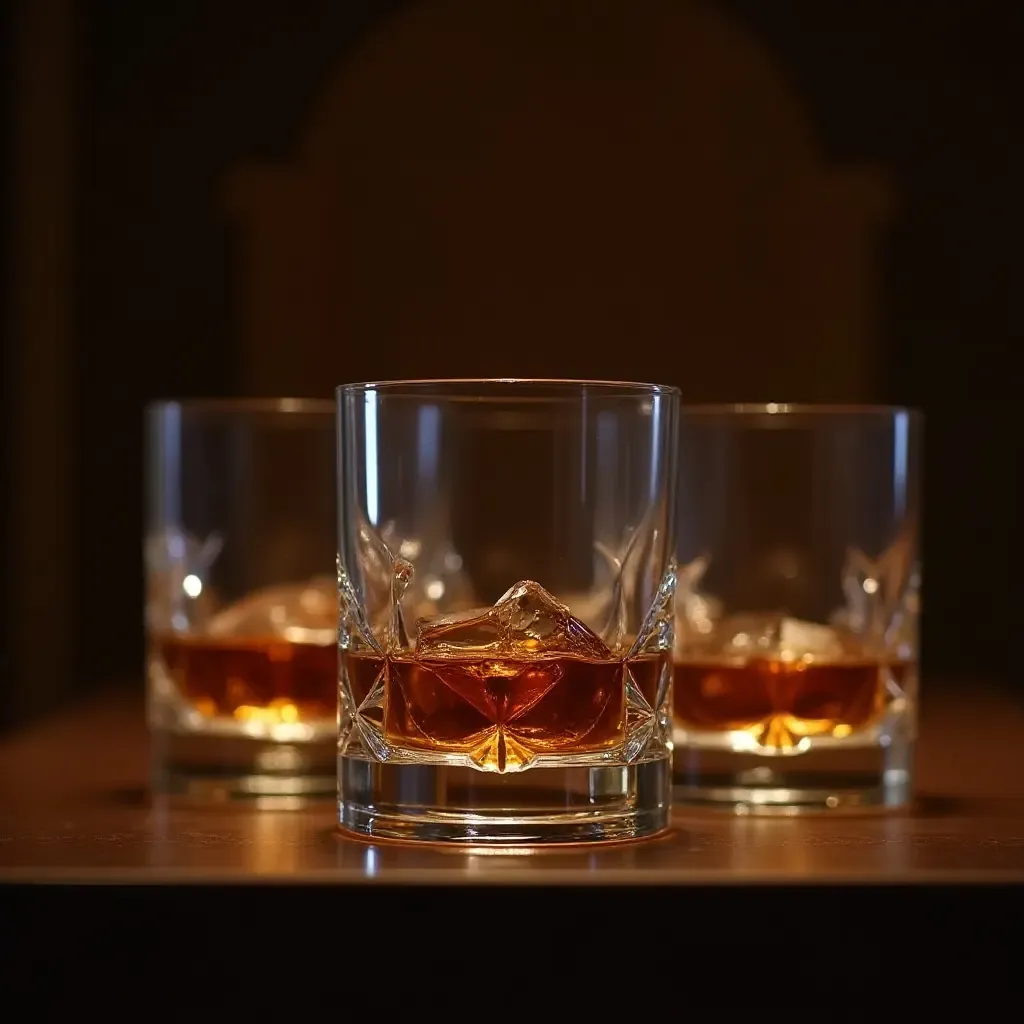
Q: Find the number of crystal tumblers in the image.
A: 3